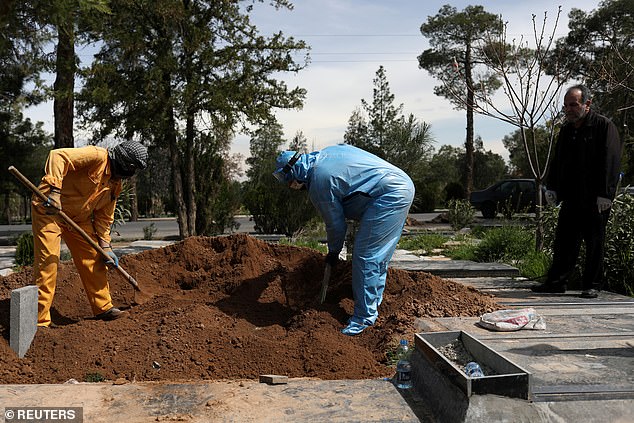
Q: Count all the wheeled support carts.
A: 0